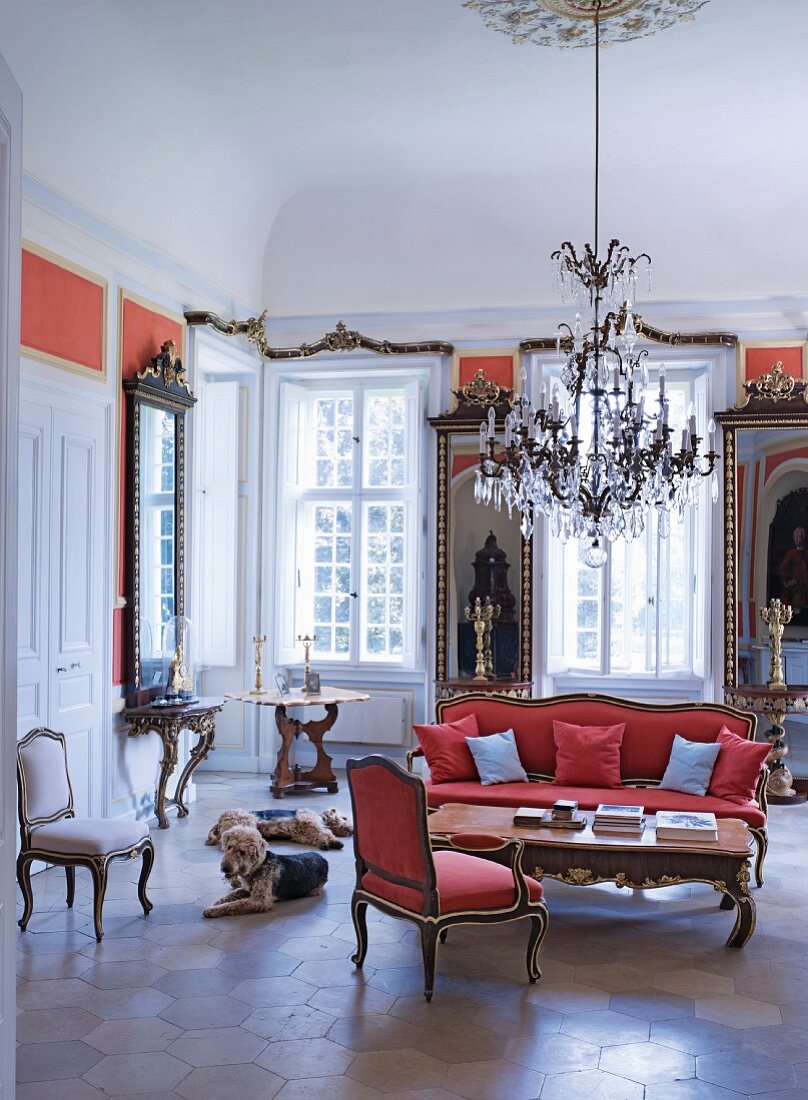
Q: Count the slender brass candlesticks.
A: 2